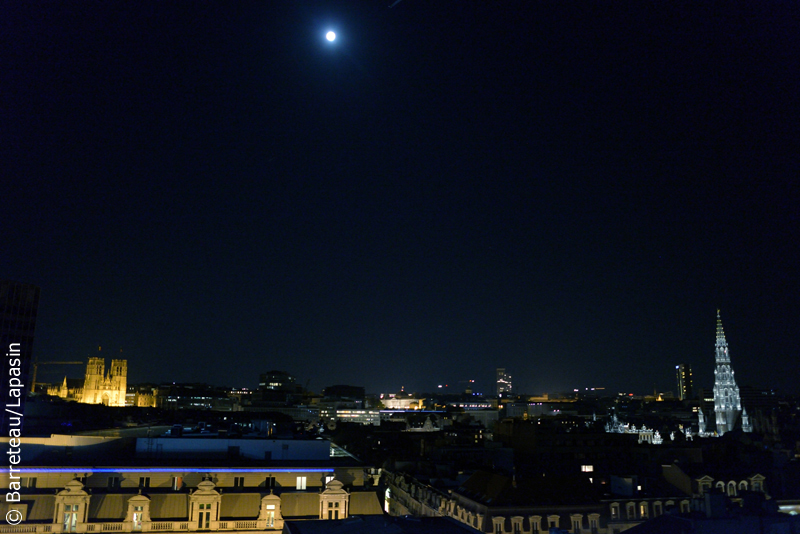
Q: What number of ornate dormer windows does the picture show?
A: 5